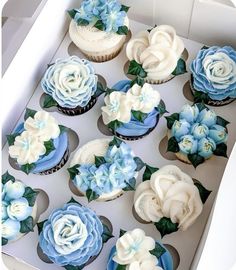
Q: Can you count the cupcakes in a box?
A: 12